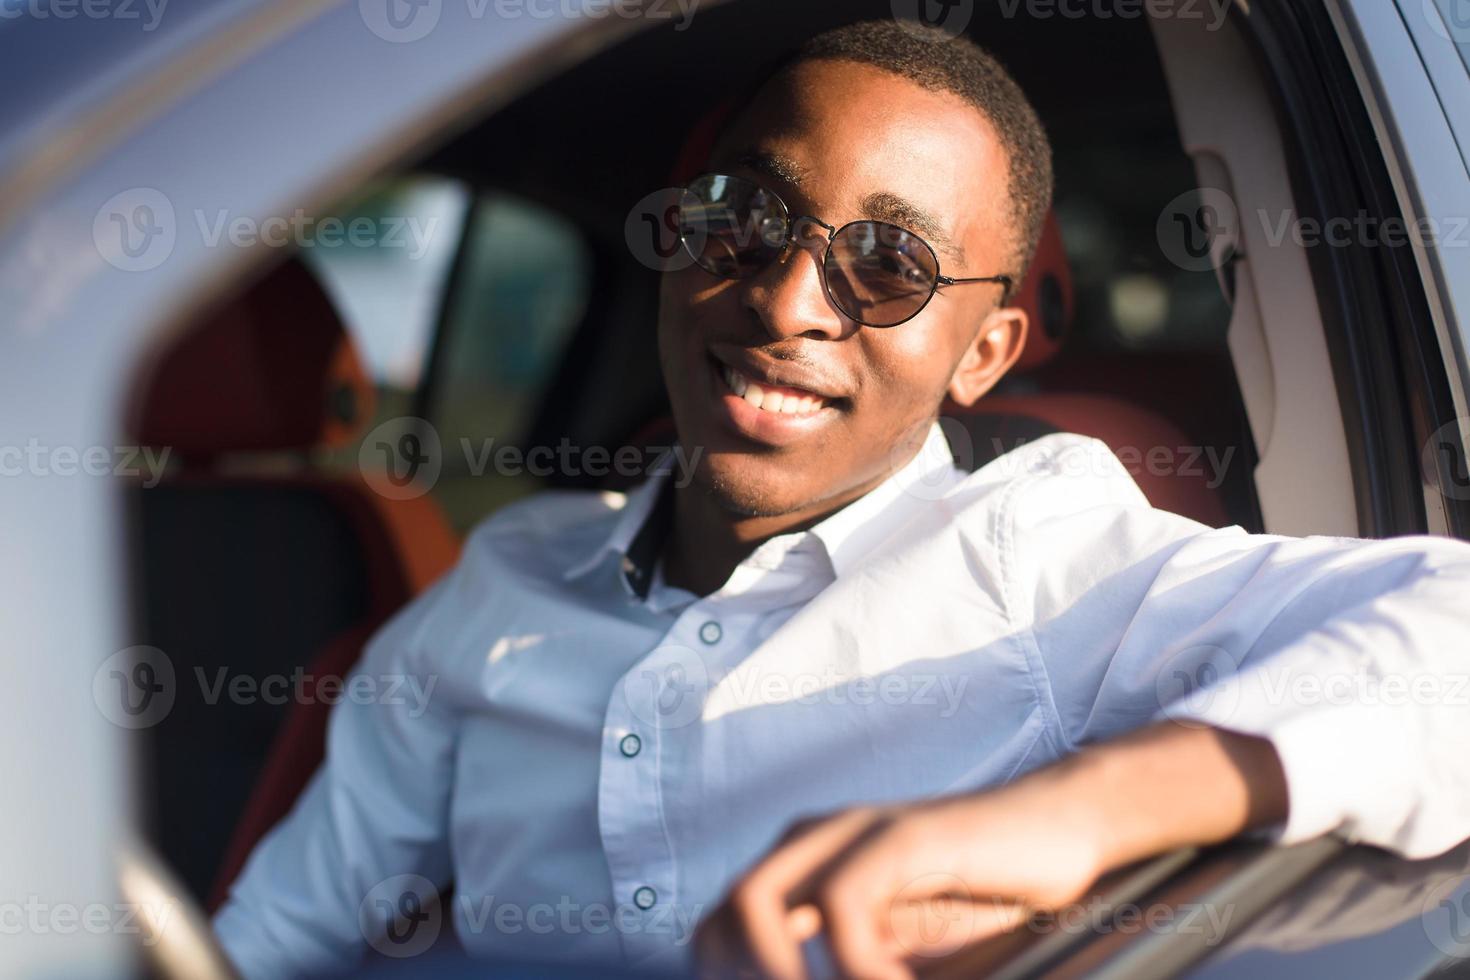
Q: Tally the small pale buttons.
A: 3